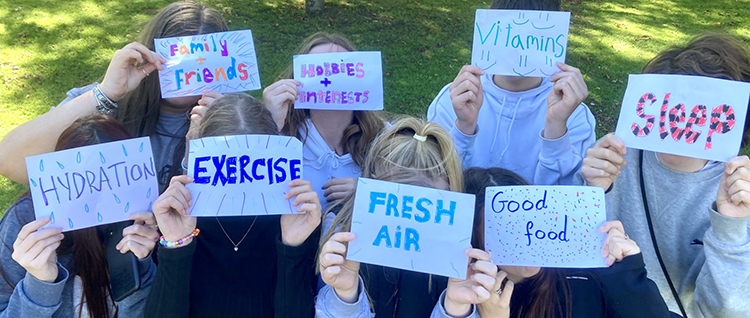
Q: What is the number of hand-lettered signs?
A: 8